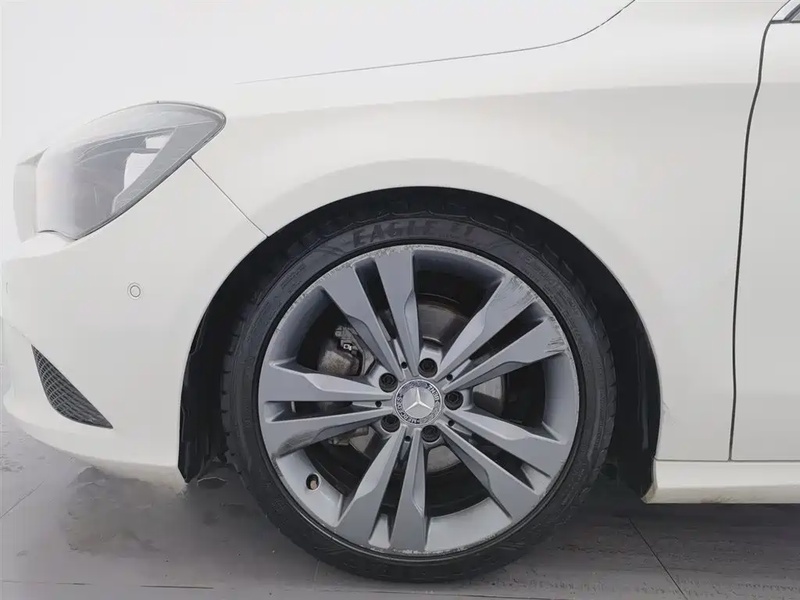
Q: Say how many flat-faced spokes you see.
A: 10